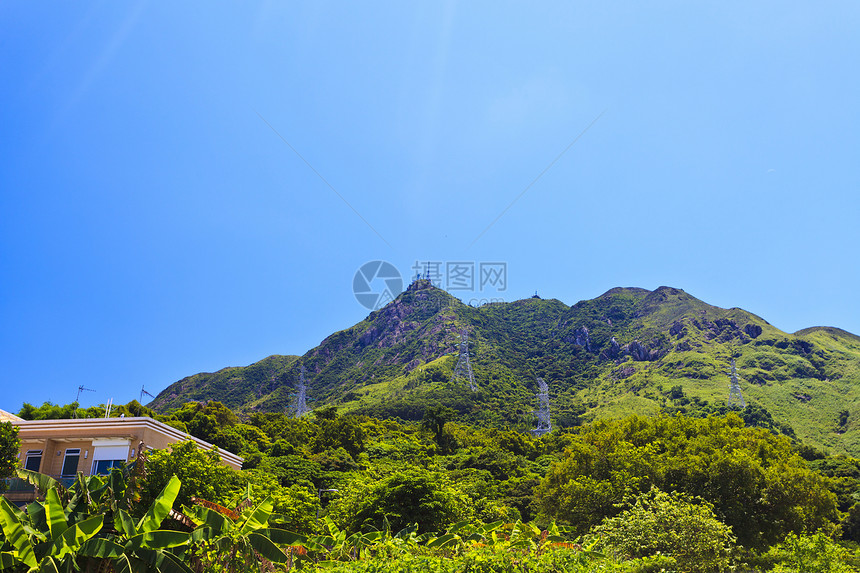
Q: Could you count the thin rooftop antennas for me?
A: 2